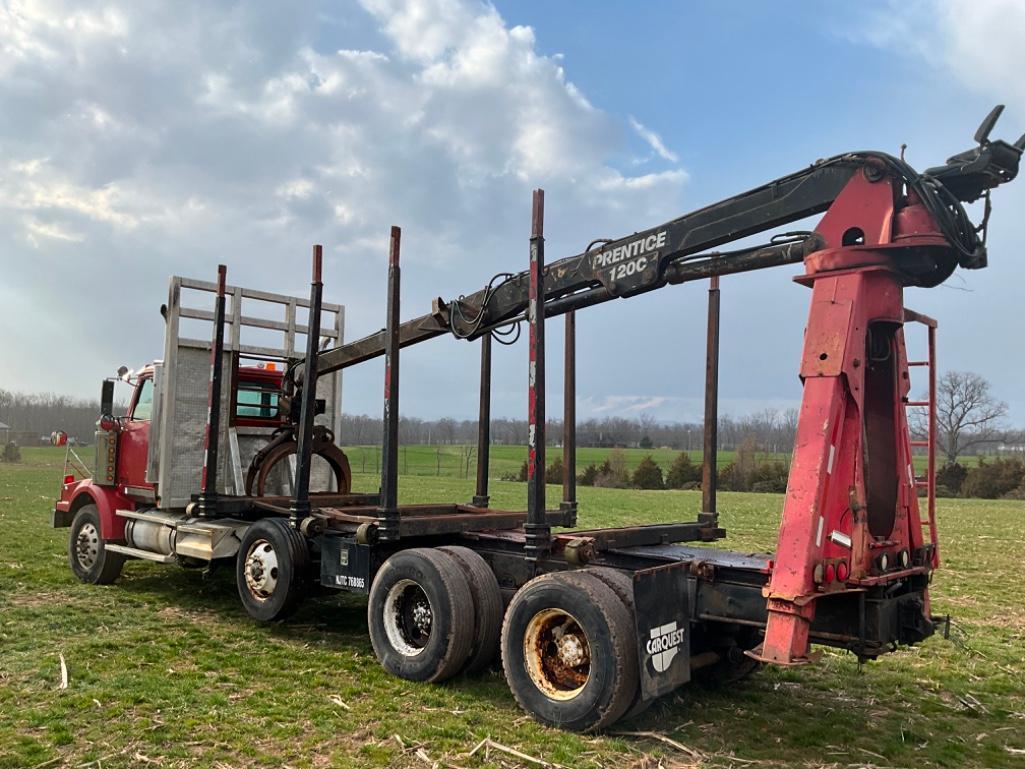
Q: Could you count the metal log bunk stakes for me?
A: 7